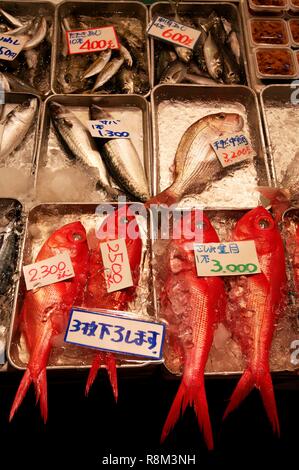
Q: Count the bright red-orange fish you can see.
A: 4